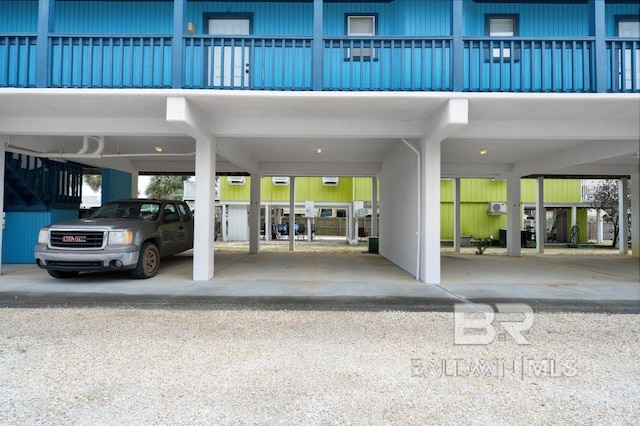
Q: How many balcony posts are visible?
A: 5